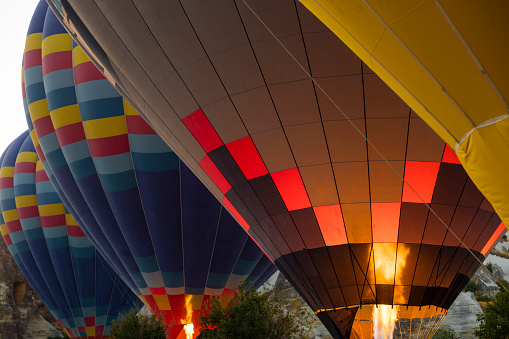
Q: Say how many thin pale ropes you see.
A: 1